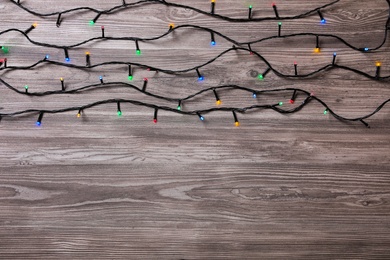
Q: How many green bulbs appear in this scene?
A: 12